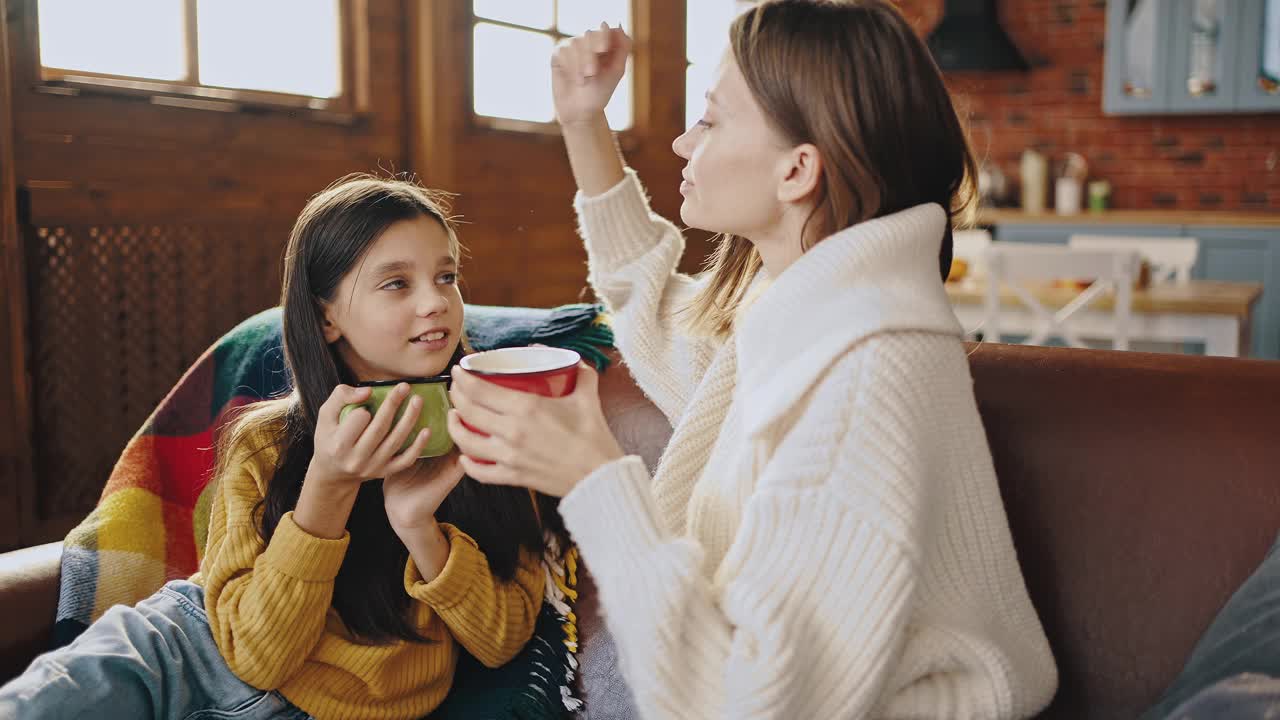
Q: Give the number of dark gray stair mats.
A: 0